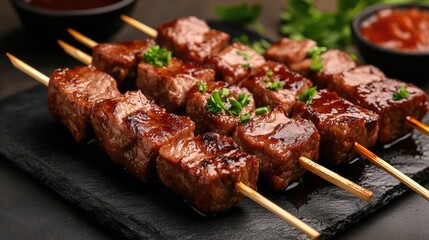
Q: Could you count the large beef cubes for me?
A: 15